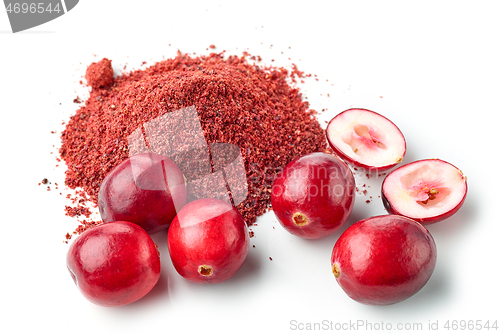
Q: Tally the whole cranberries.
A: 5